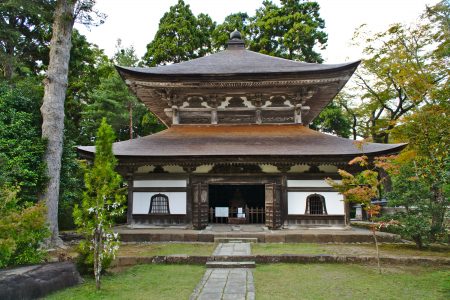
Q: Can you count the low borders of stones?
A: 2